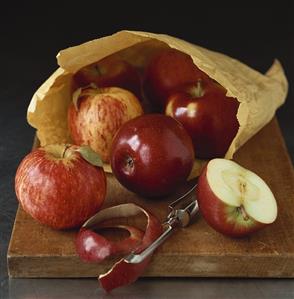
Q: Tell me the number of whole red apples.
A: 6